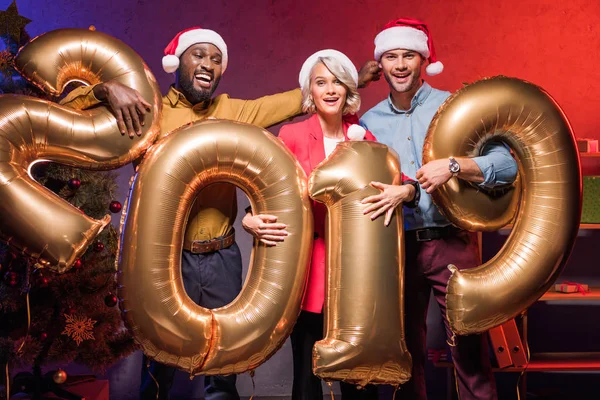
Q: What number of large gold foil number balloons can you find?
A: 4